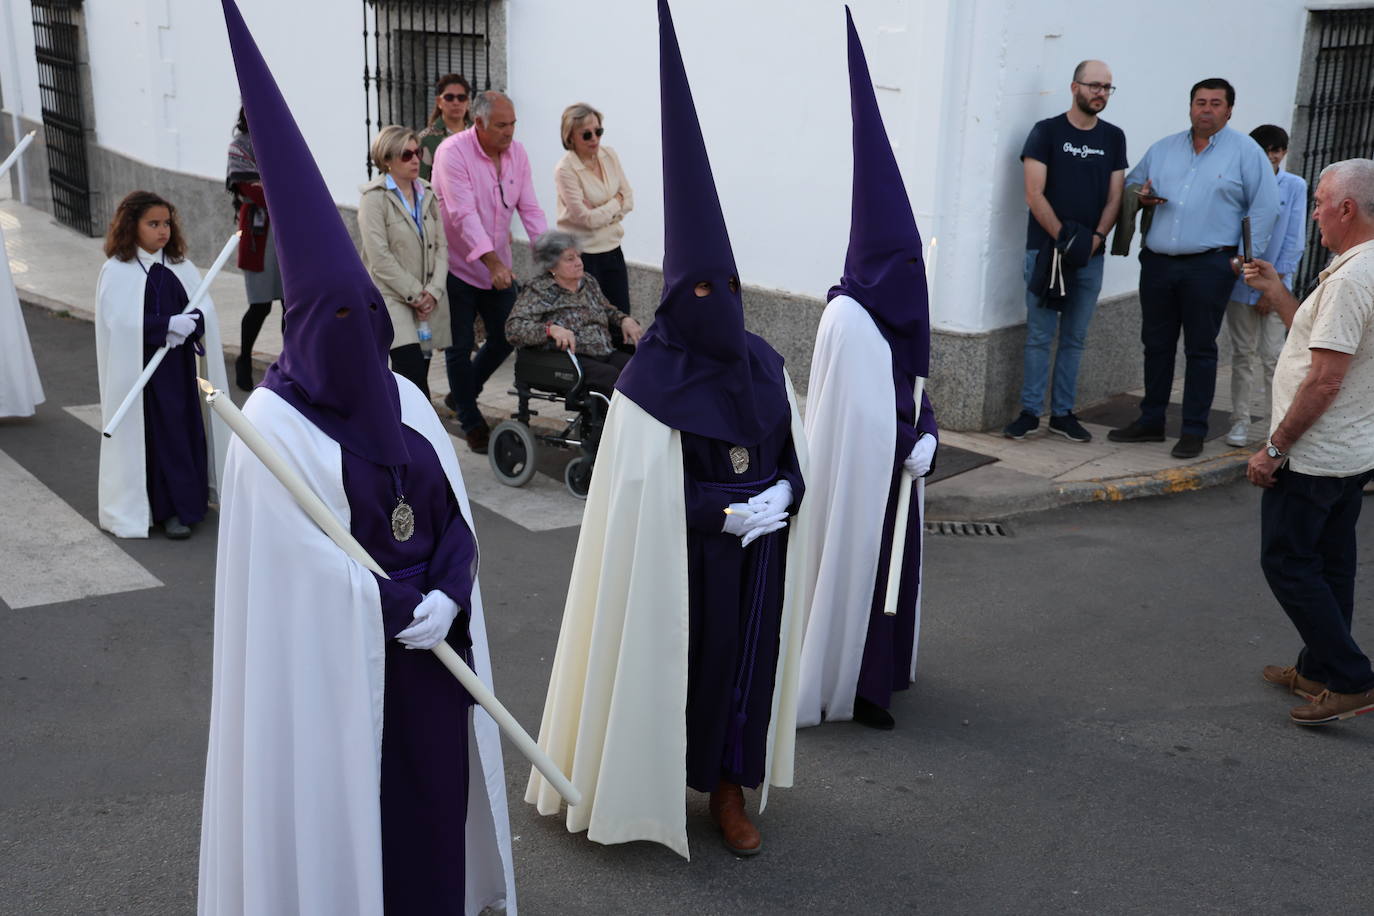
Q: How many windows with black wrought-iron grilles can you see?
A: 3